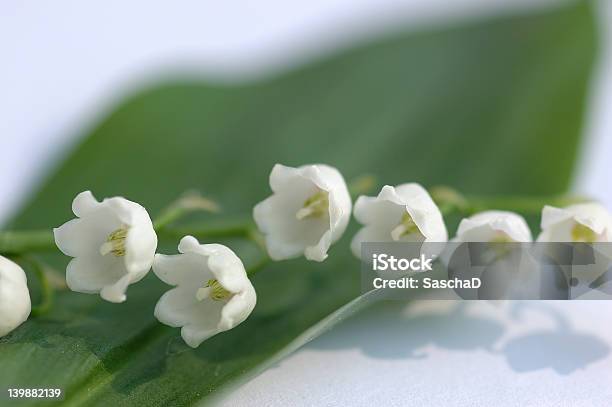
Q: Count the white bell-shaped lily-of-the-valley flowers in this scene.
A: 7